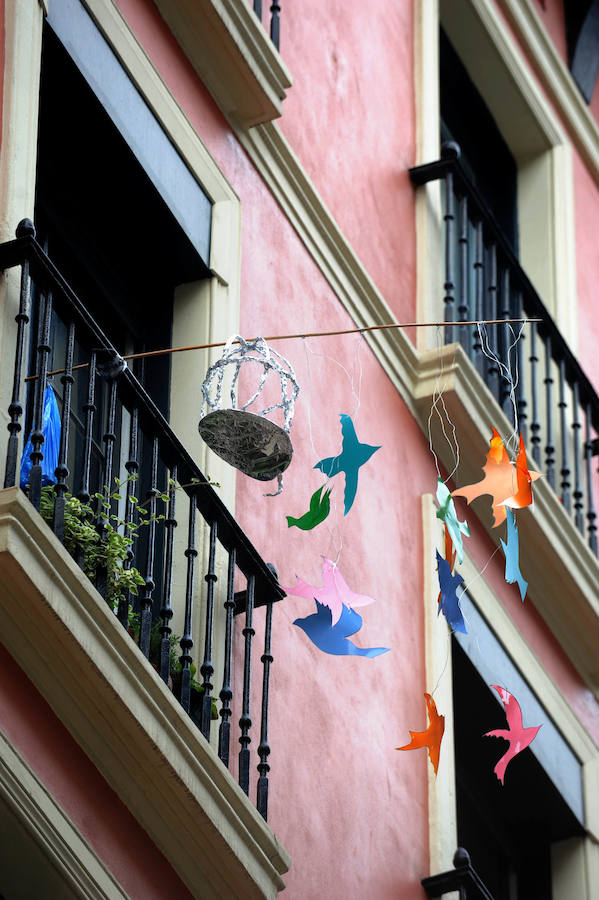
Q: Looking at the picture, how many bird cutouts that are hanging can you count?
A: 12